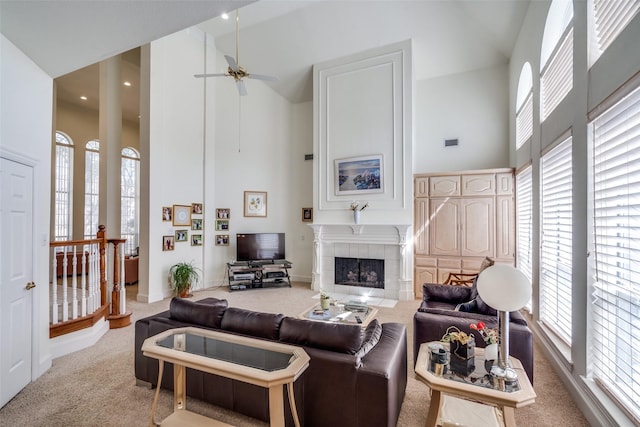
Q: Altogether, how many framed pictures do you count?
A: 13